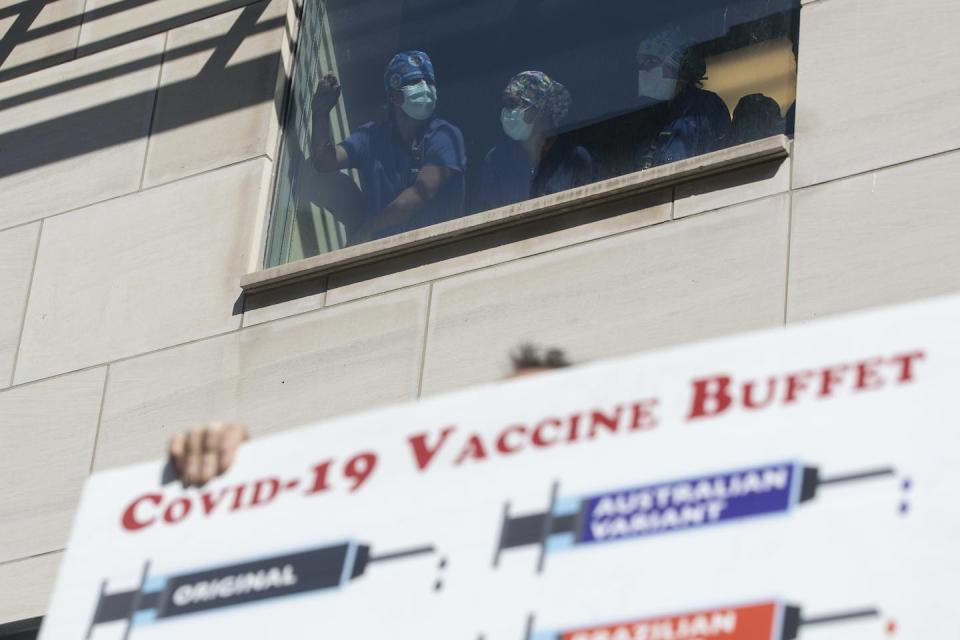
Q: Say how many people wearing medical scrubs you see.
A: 3